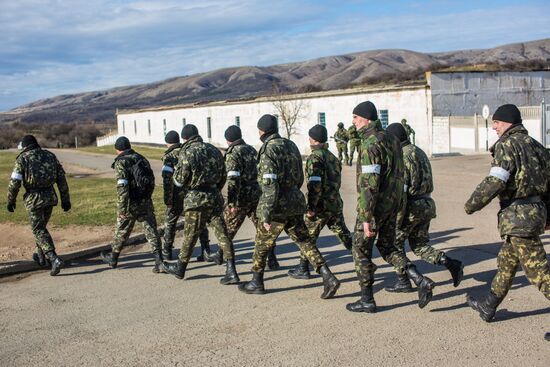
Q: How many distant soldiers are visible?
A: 3